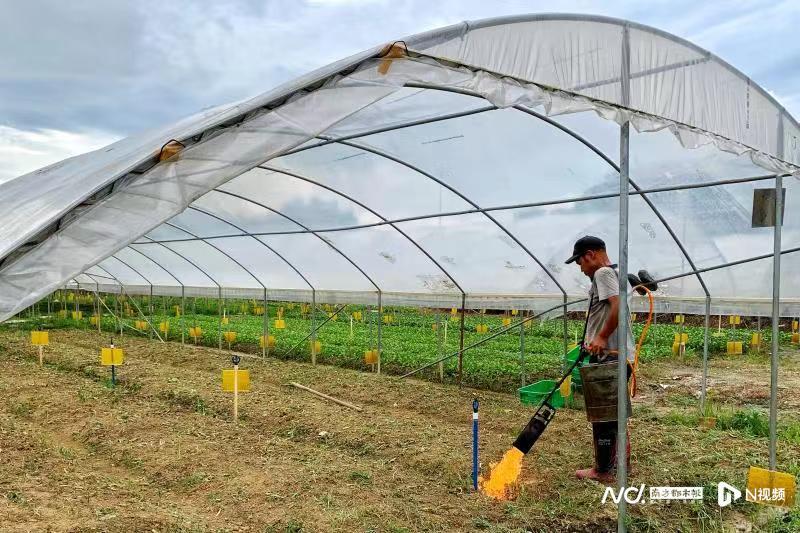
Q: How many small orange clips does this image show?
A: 2